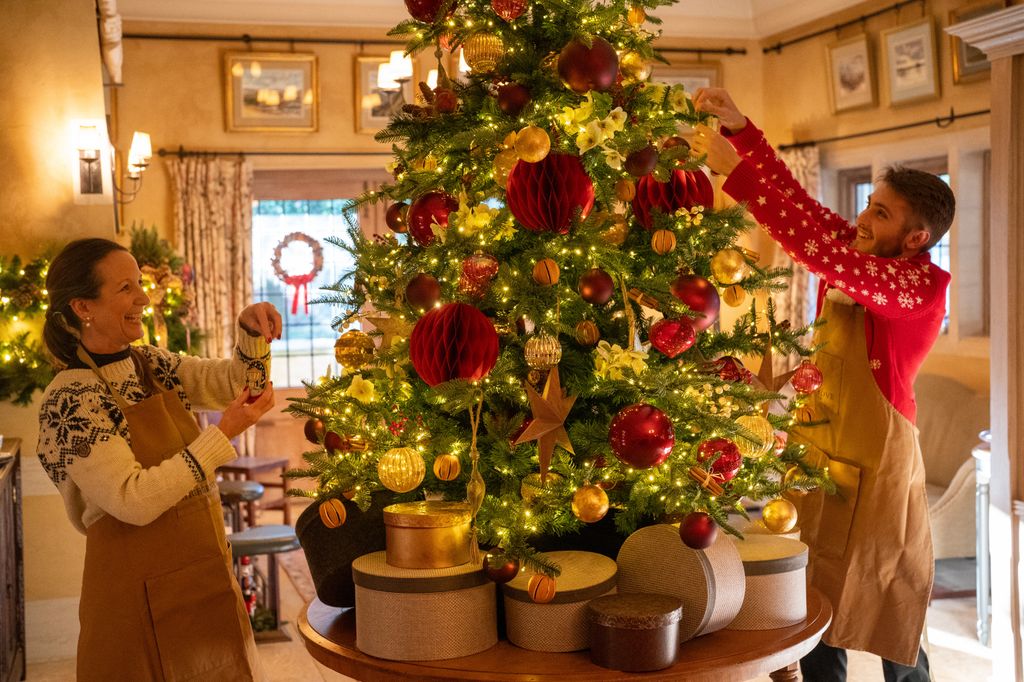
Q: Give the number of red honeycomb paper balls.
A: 3